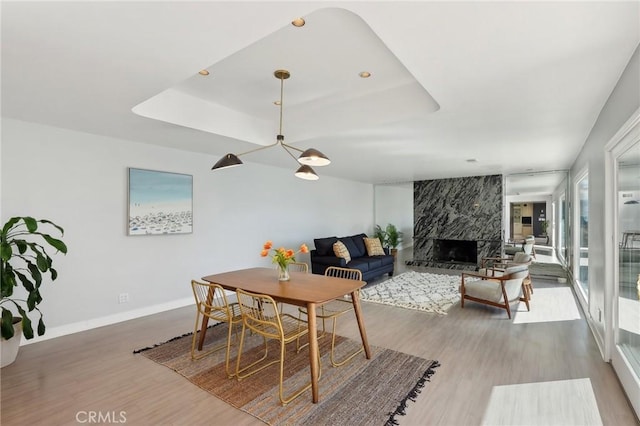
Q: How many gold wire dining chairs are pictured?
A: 4